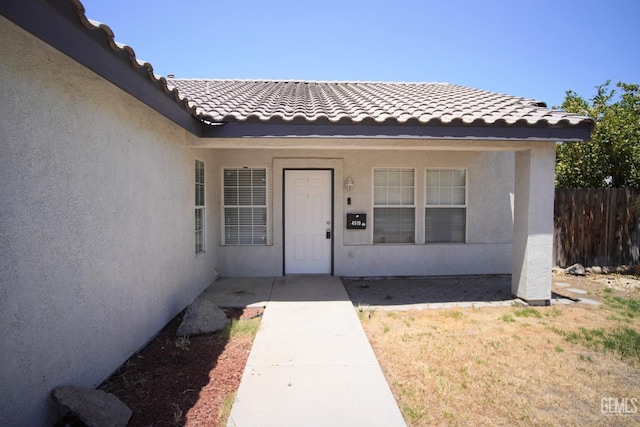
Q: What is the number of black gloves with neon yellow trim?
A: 0